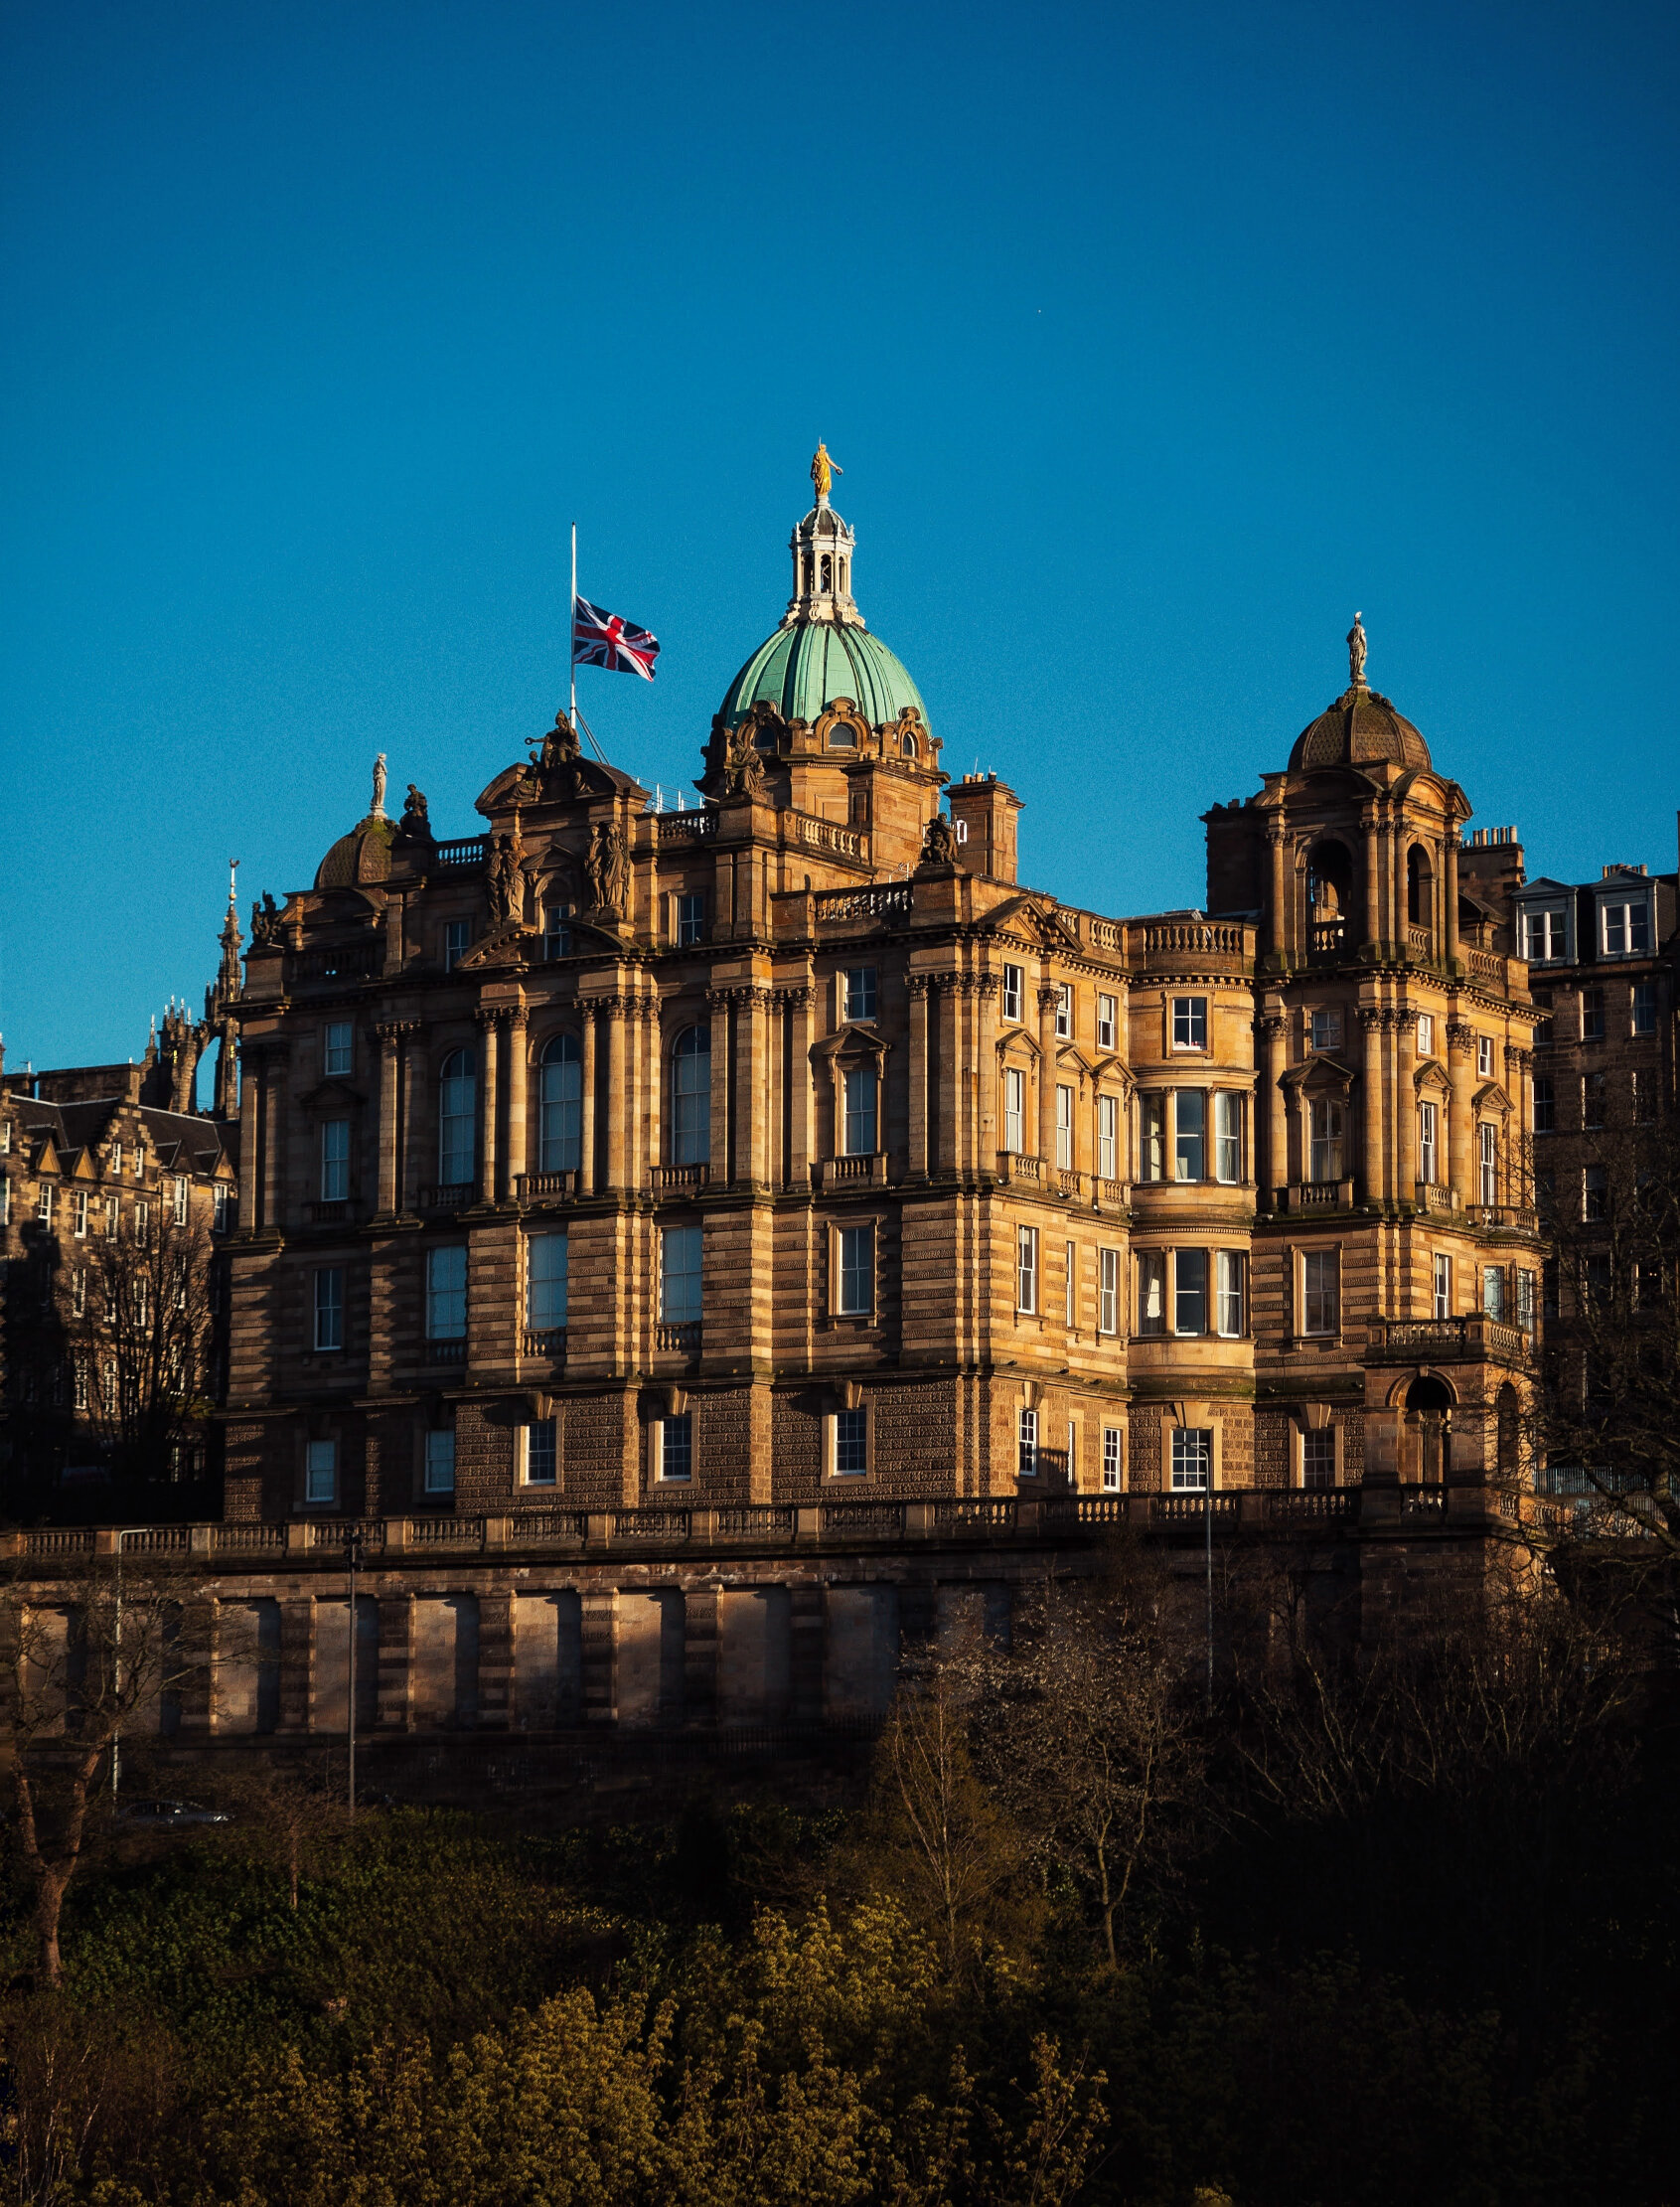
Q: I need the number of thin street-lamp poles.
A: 3